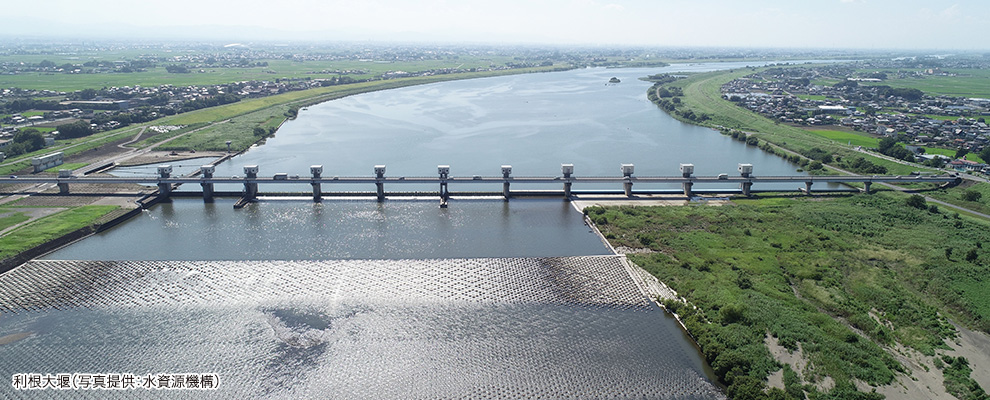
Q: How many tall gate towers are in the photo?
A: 11